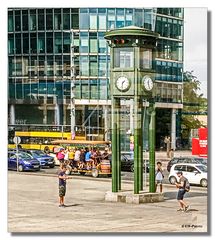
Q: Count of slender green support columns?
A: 5